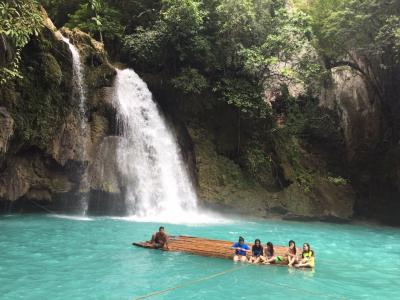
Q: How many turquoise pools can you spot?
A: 1